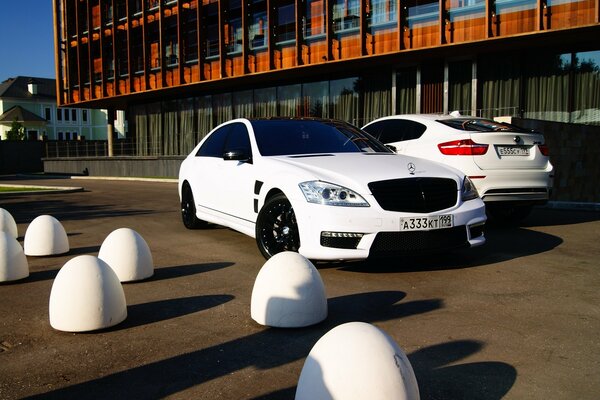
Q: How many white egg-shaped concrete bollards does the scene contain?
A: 7